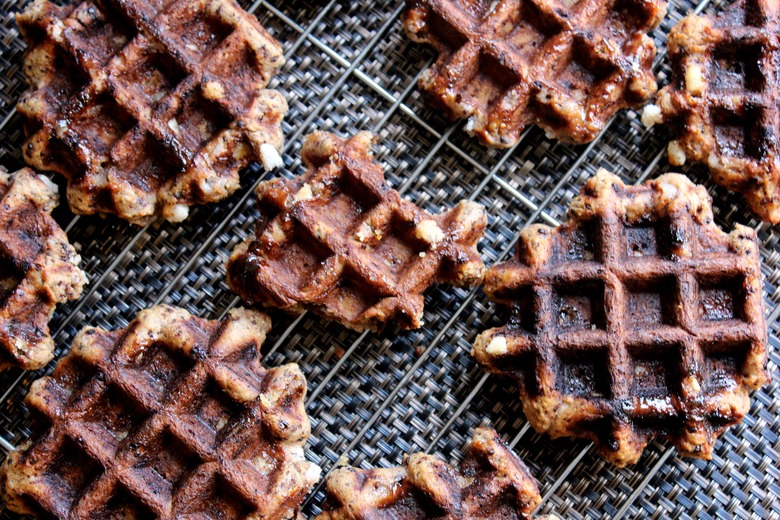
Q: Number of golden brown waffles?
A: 8